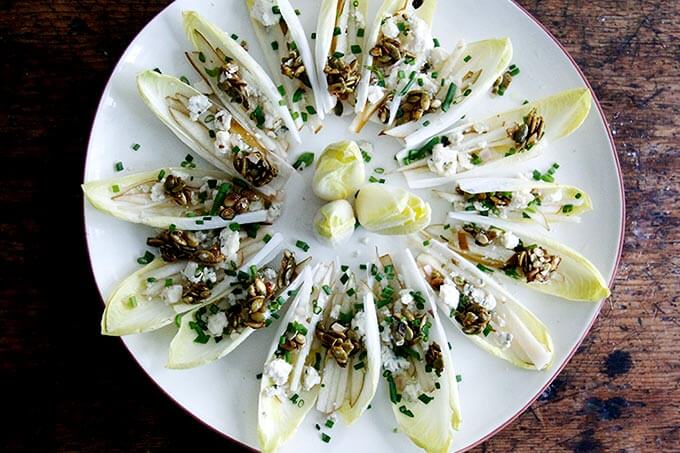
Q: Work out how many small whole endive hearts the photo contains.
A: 3